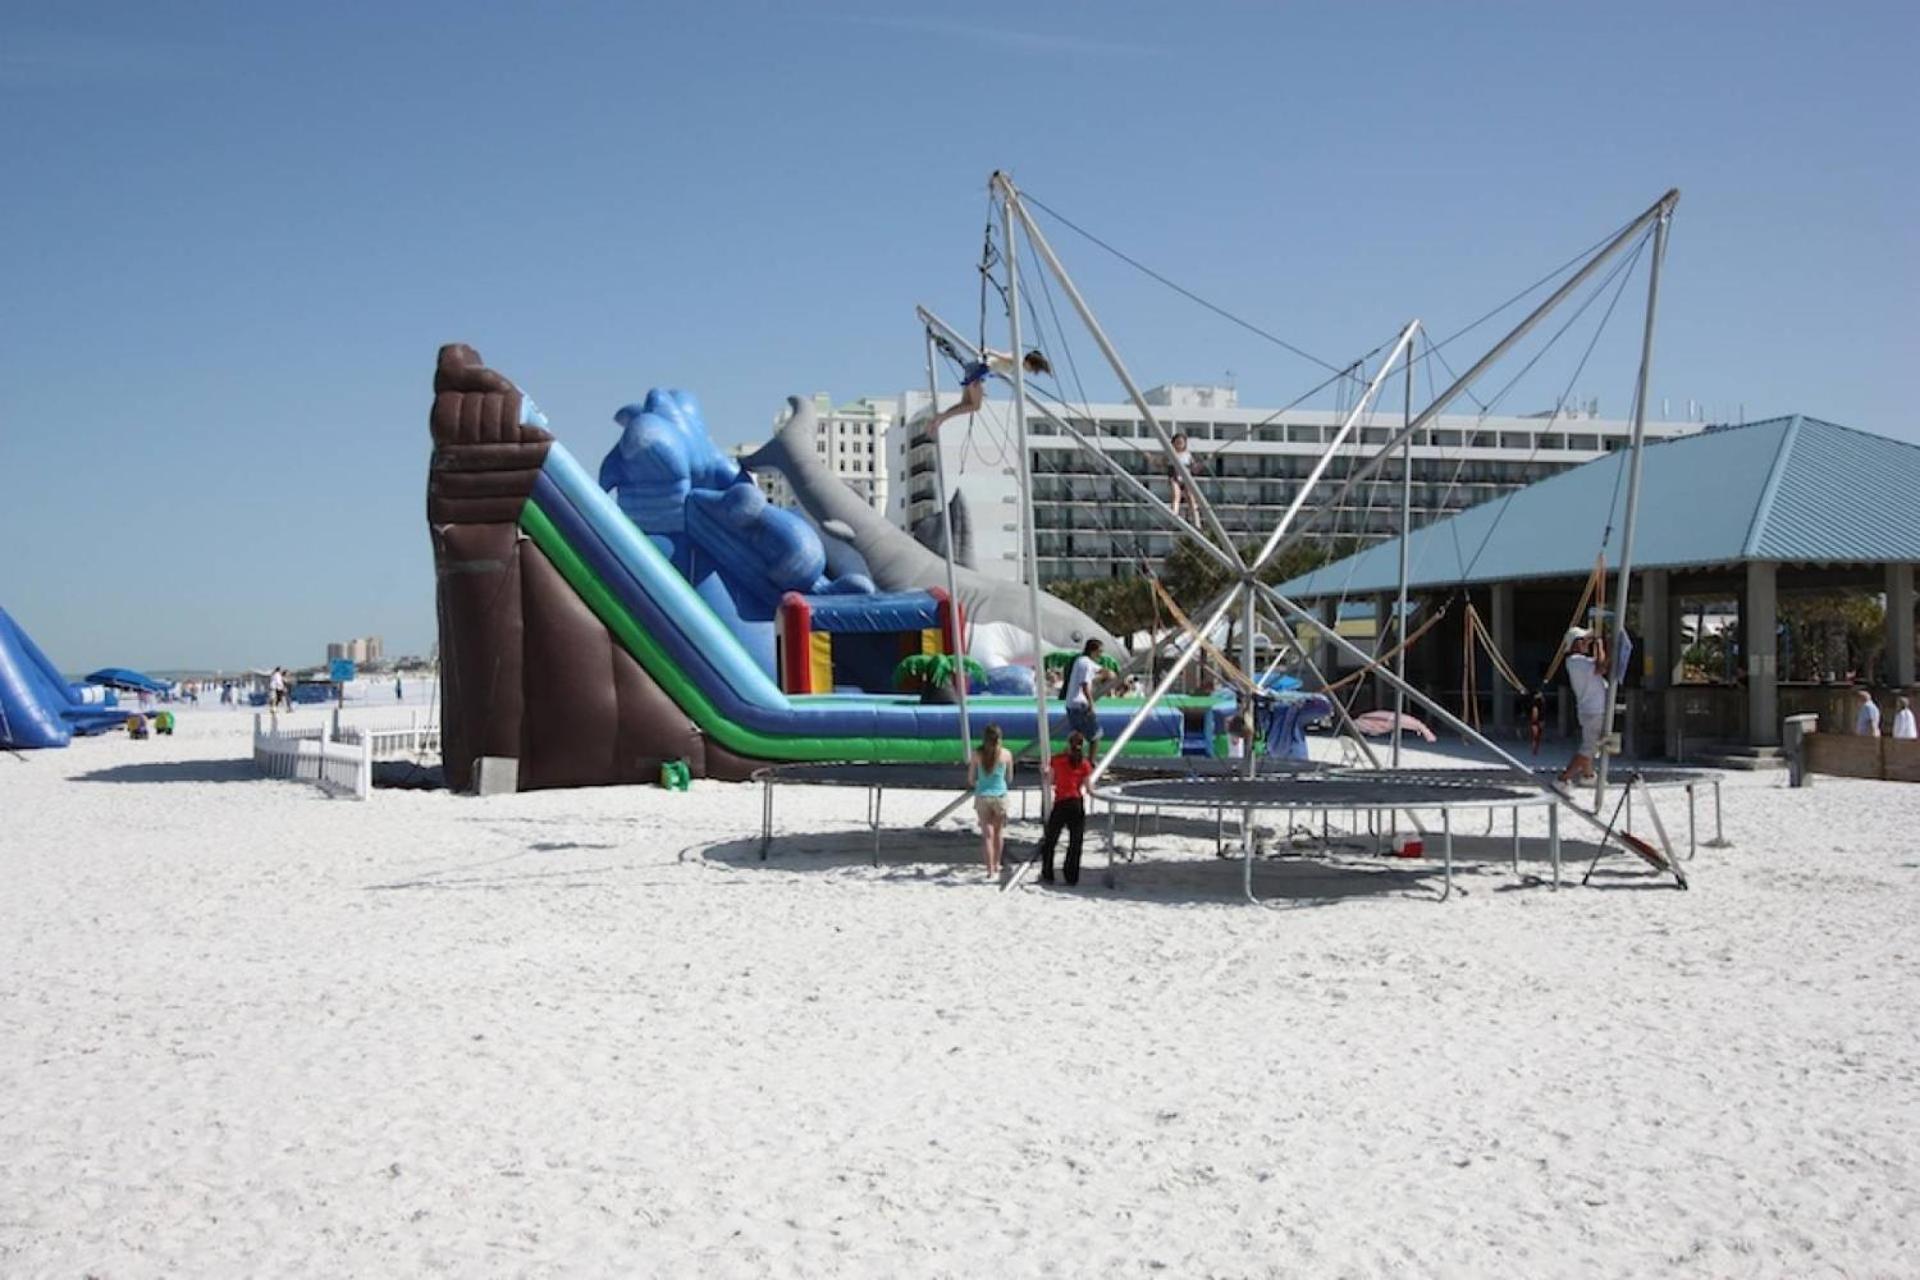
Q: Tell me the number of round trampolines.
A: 4